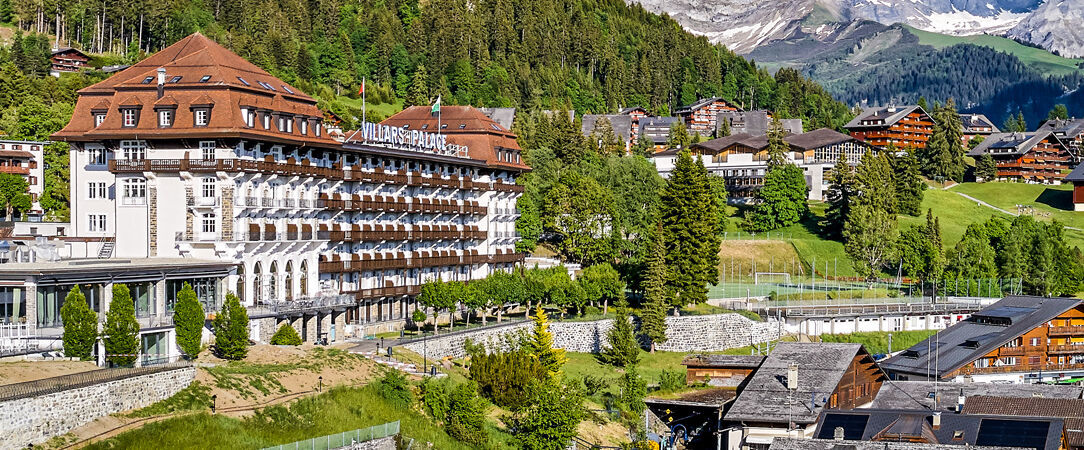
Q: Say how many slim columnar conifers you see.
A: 4